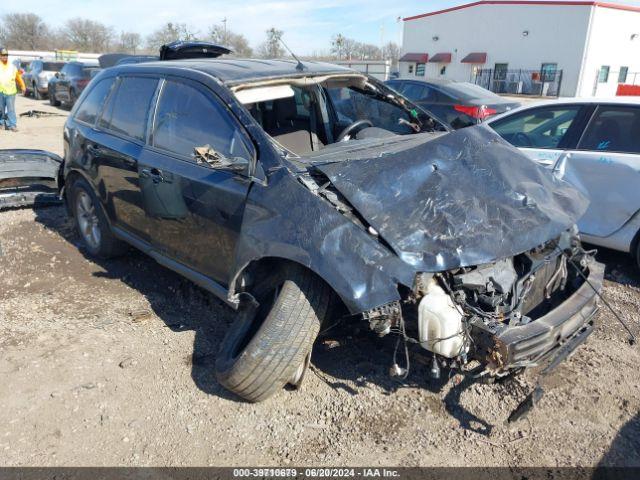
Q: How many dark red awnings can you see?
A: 3